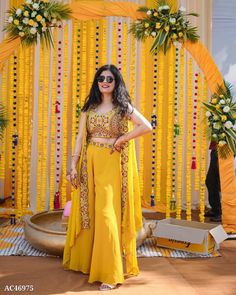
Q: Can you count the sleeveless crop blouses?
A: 1